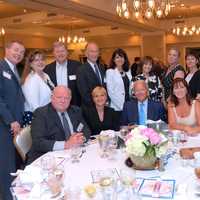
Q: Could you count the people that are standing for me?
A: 8